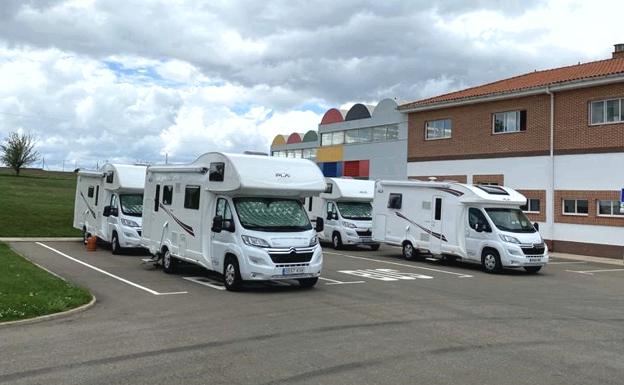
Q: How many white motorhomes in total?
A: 4